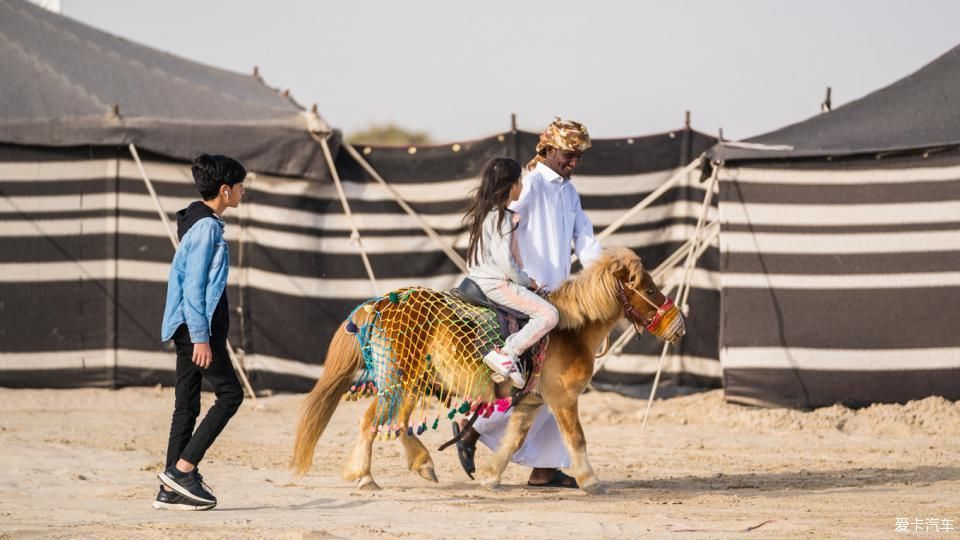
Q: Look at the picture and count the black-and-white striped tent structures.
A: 2